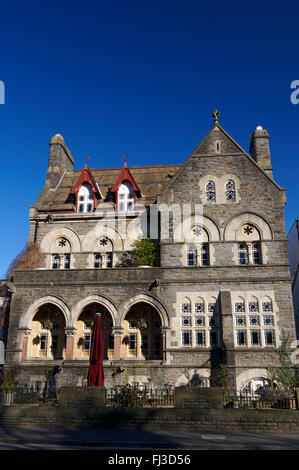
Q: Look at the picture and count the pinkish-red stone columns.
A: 4